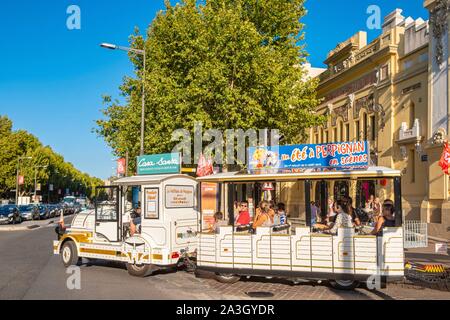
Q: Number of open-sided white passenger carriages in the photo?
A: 1